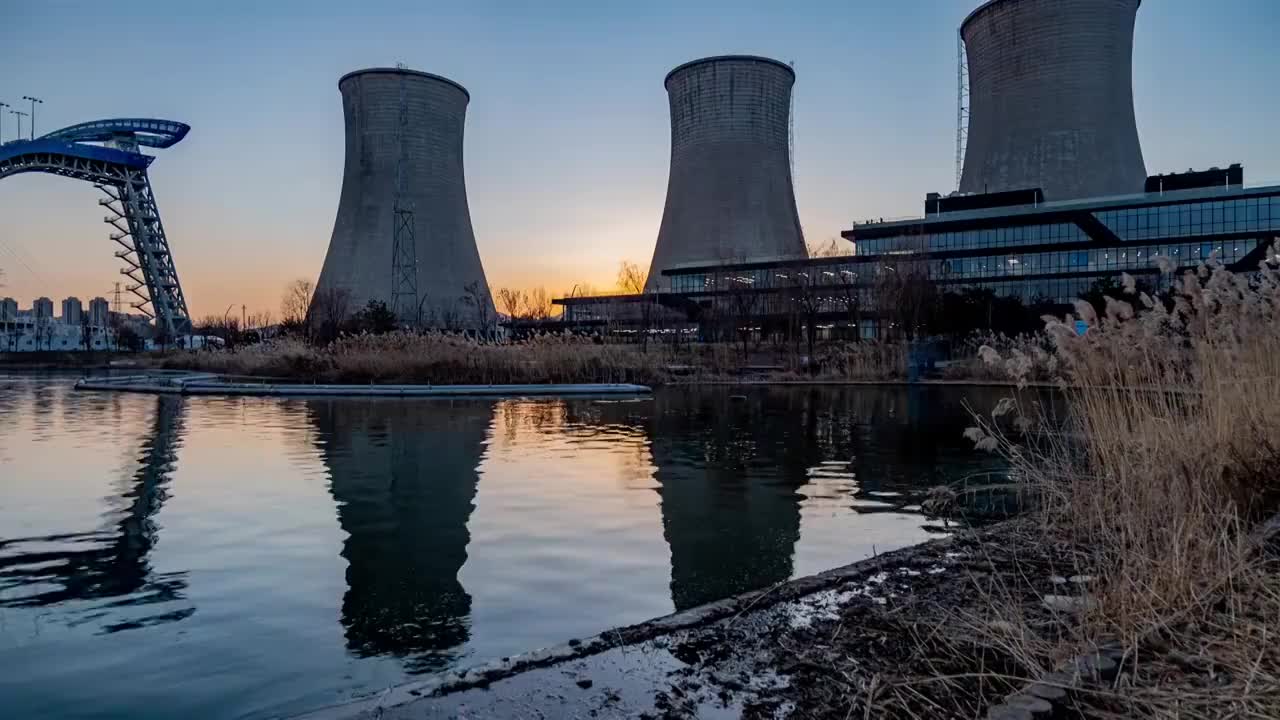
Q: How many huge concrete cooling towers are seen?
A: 3